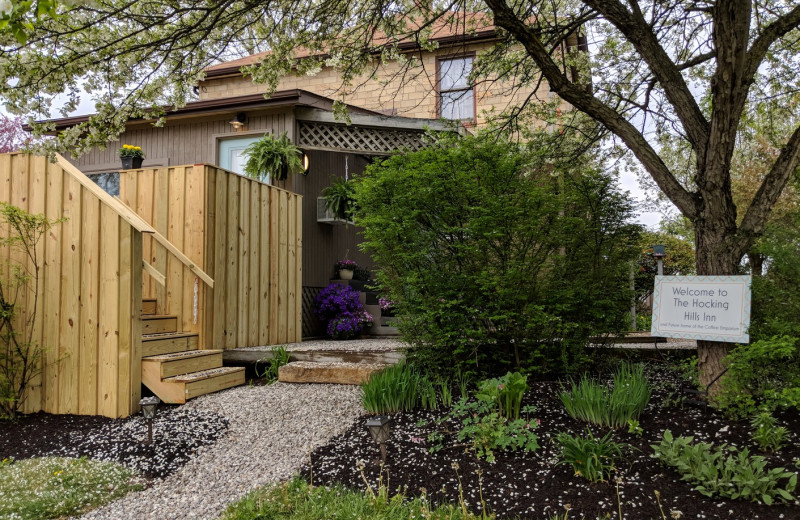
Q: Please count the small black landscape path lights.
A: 2